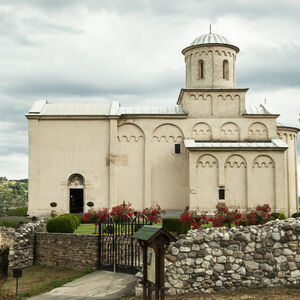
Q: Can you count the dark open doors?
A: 1